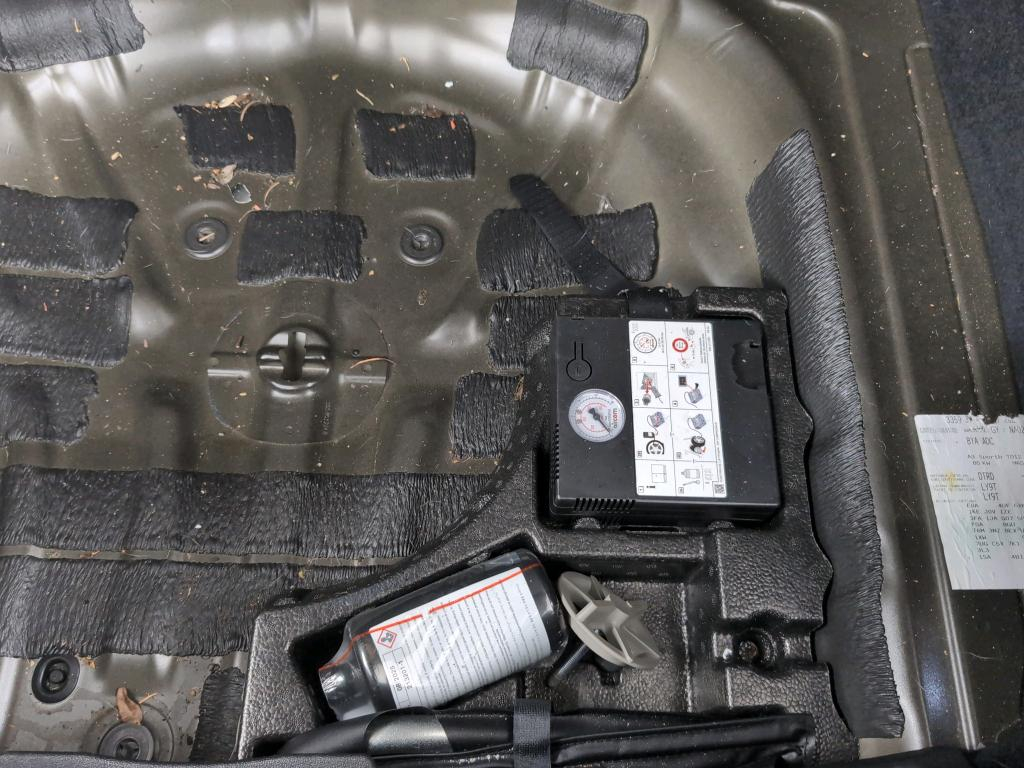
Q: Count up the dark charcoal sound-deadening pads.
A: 15